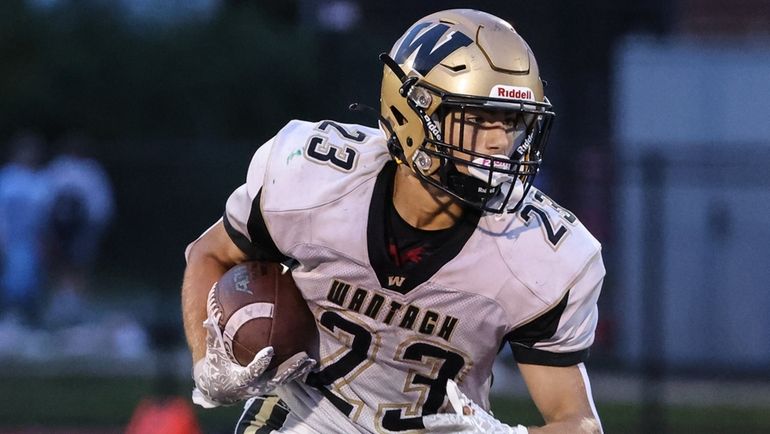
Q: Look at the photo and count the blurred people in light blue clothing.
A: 2